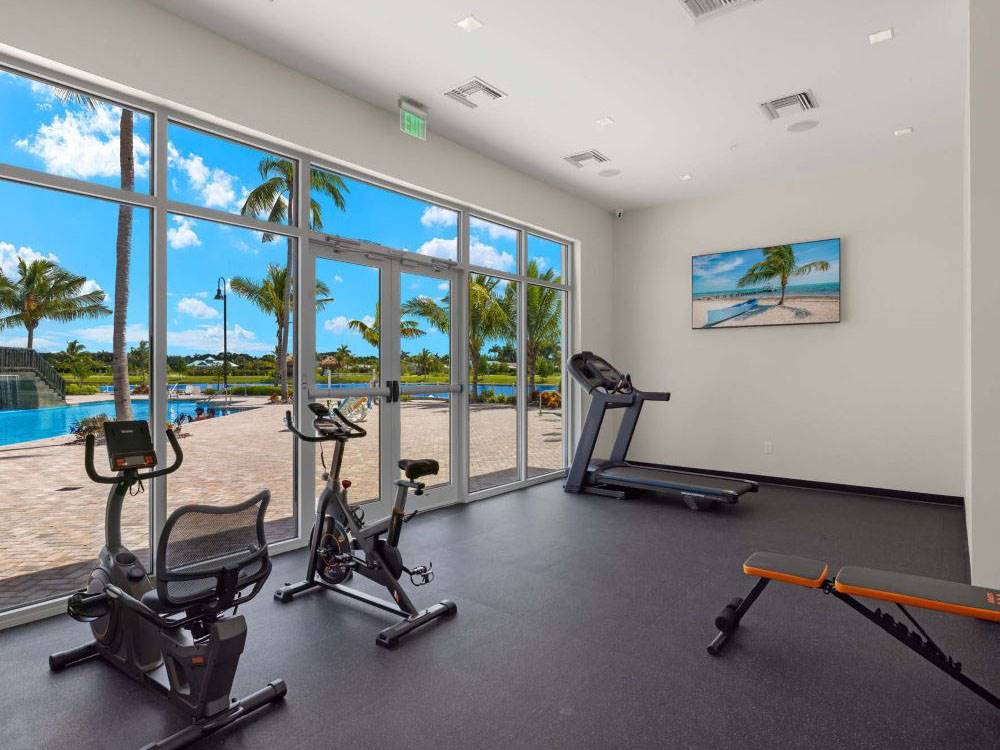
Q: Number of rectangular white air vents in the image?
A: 4